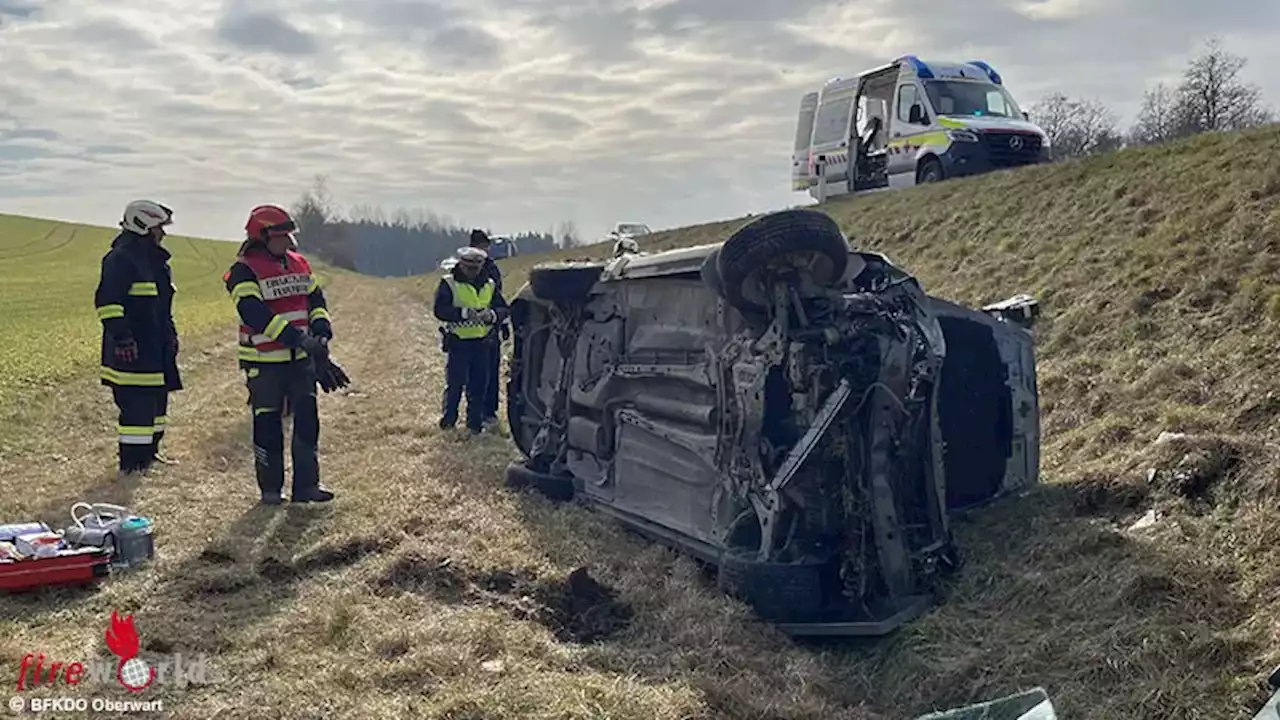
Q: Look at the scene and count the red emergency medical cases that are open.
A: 1